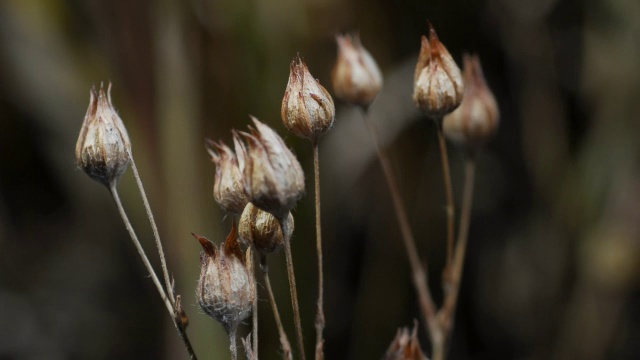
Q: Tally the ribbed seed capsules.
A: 10